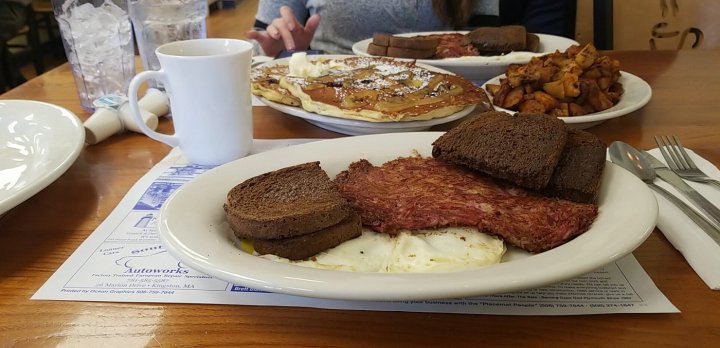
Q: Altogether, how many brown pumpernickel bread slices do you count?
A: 8